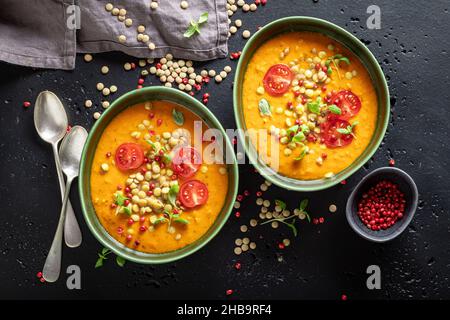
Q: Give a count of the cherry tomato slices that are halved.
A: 6